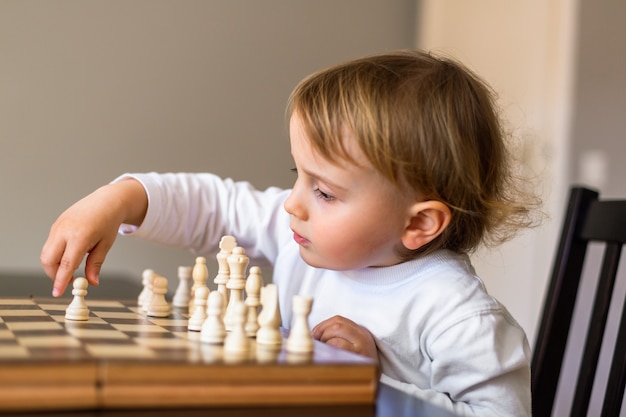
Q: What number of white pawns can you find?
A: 7